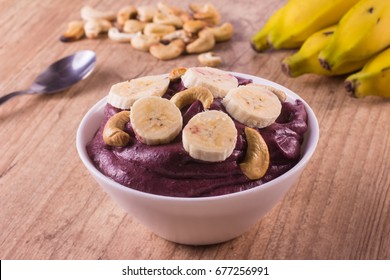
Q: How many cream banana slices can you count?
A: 5